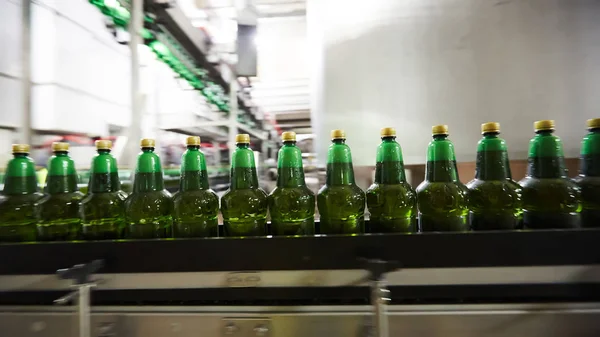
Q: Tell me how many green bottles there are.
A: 13